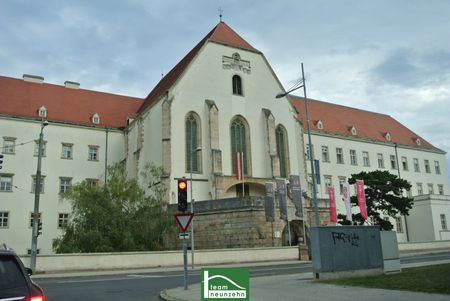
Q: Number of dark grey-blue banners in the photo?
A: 3